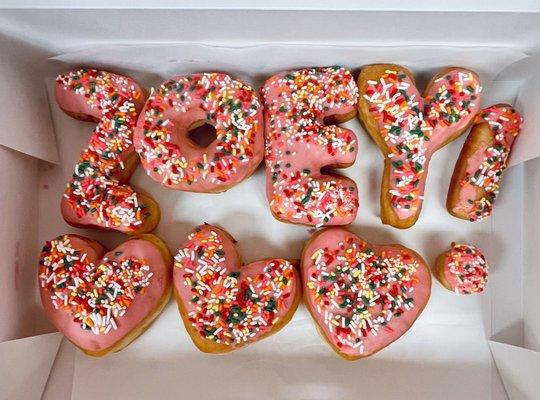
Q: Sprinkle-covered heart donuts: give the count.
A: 3